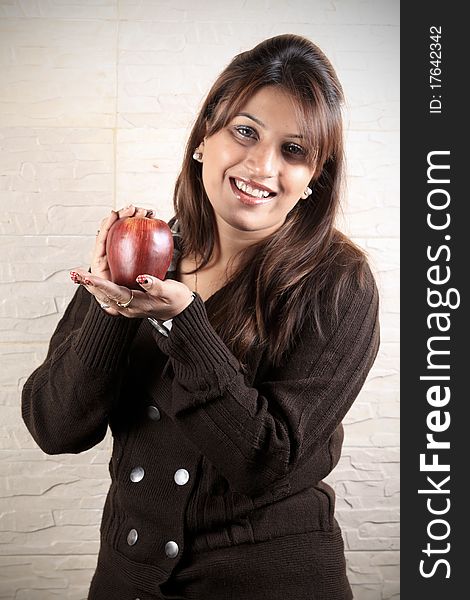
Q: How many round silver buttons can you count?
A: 5